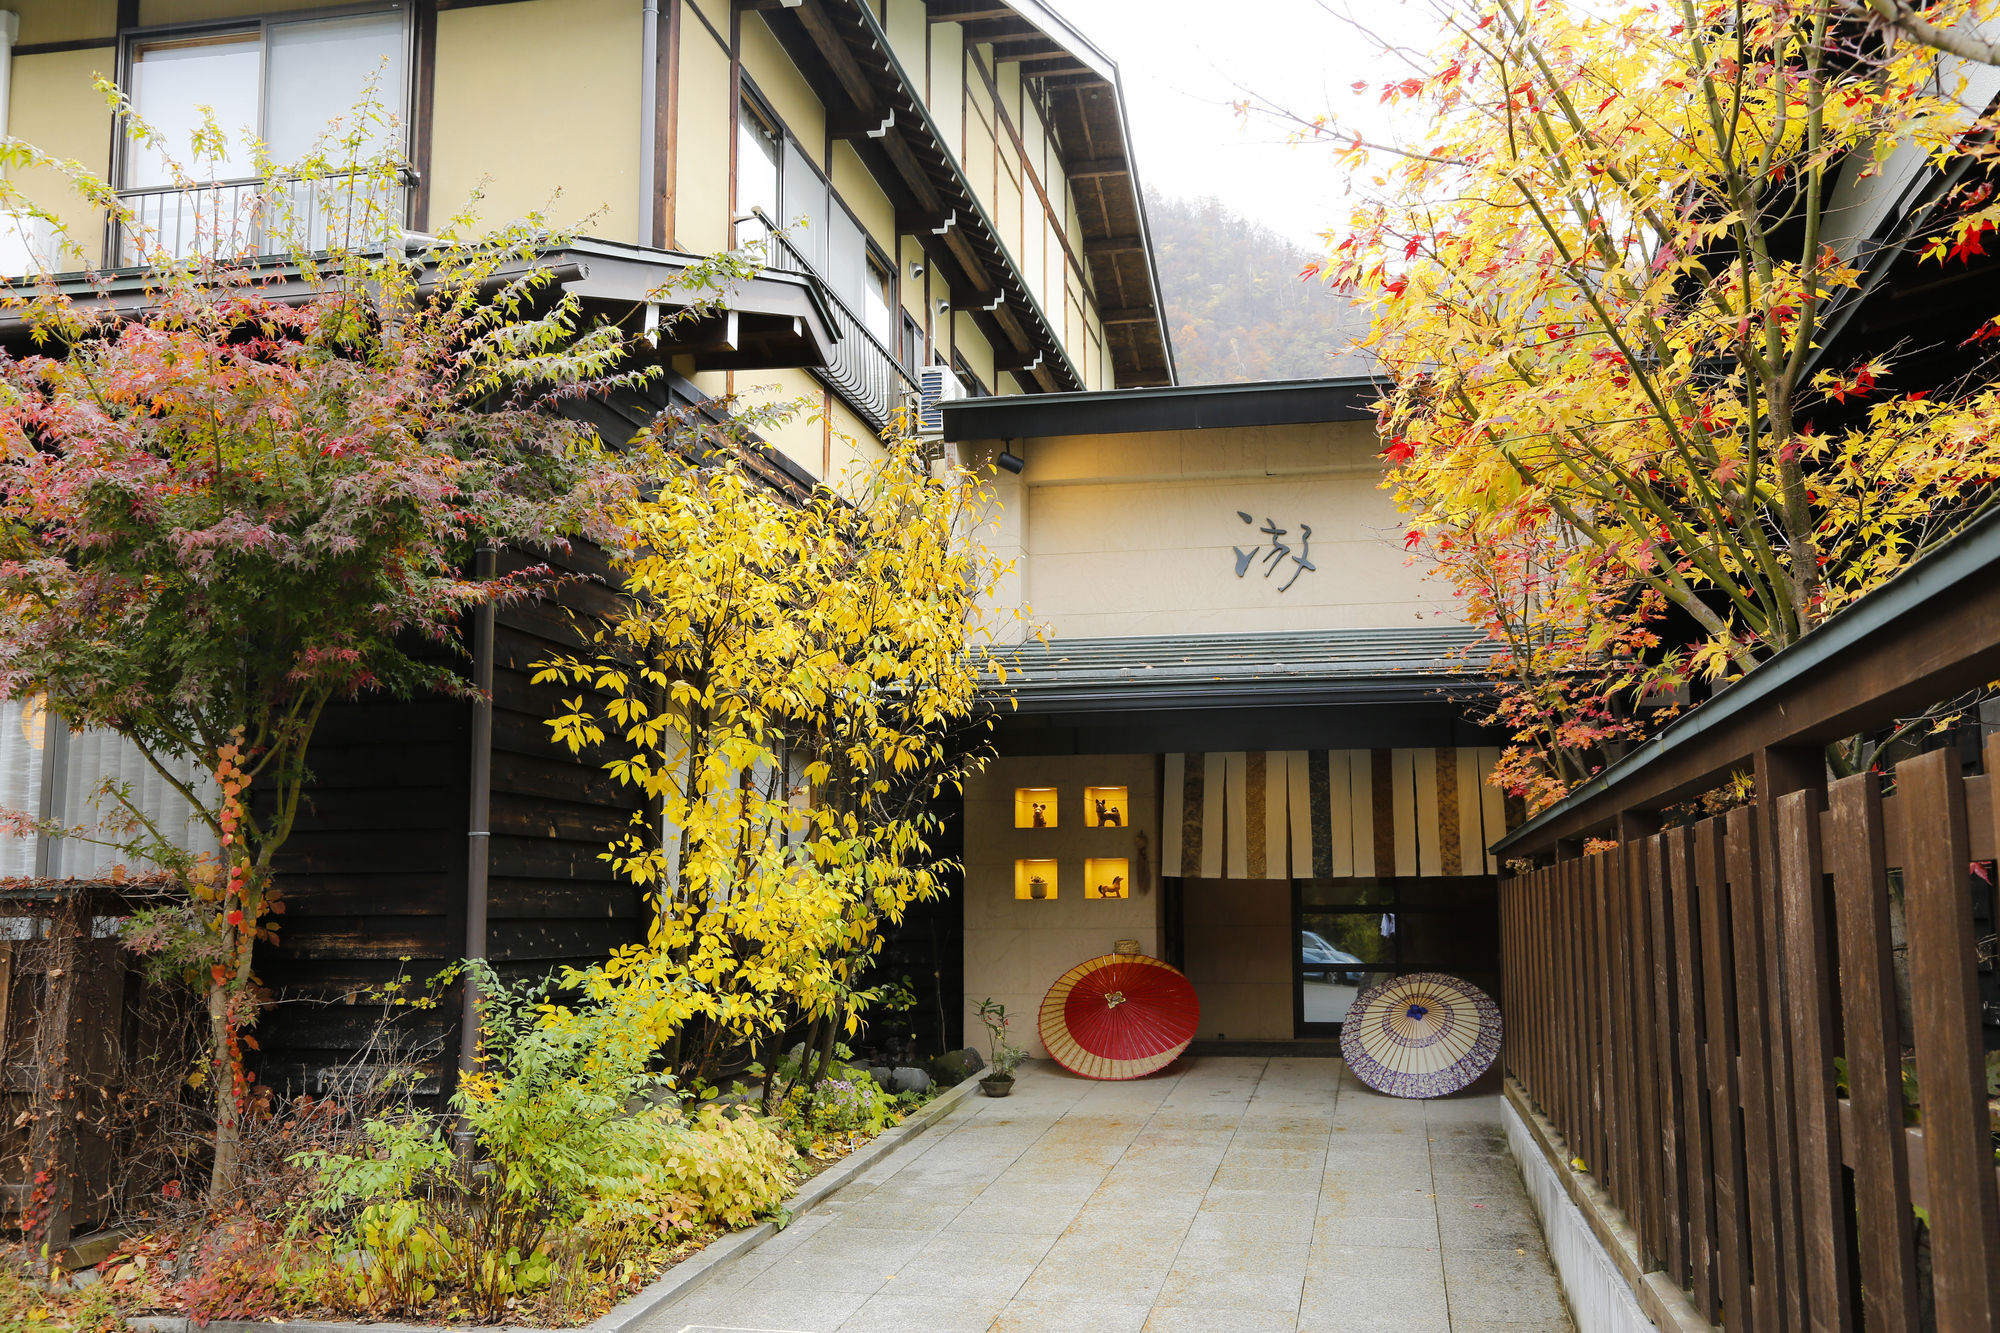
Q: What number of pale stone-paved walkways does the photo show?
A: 1